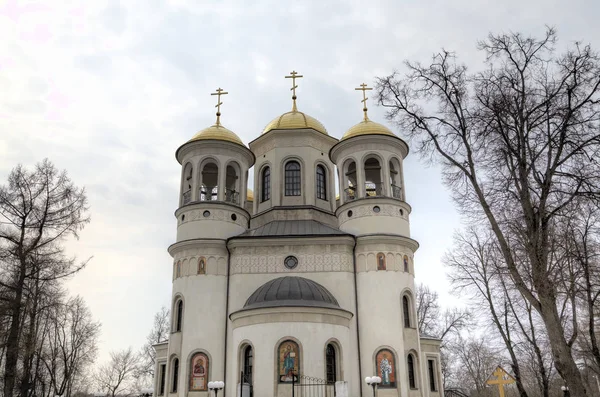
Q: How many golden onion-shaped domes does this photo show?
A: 3